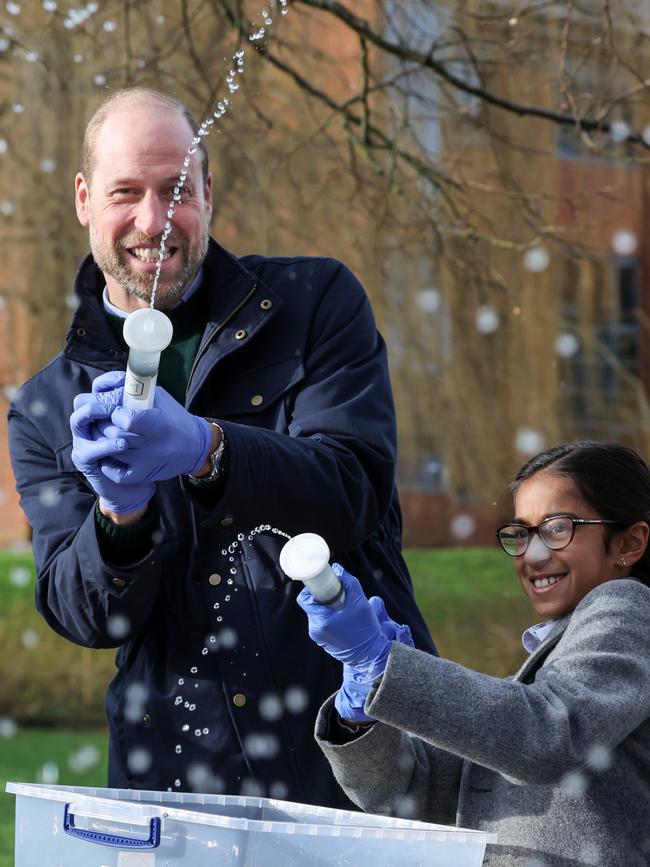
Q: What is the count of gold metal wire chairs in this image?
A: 0